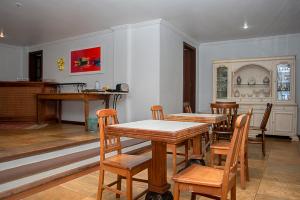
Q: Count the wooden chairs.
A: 7